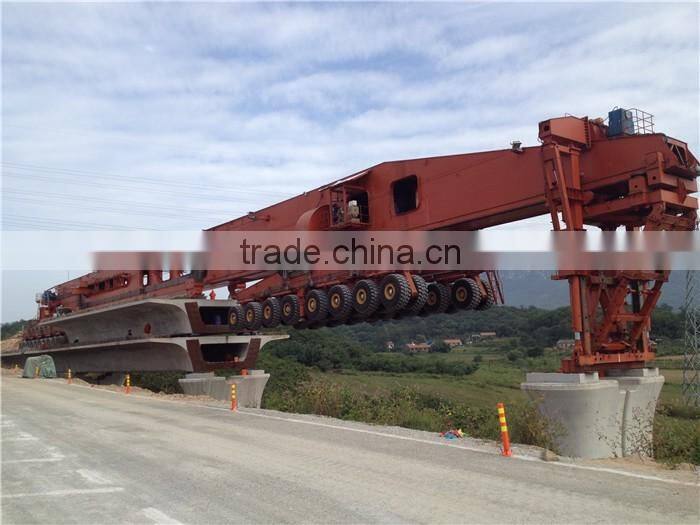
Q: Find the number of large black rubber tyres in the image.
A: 12